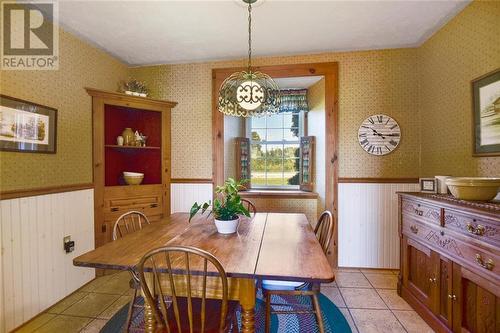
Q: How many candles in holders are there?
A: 0